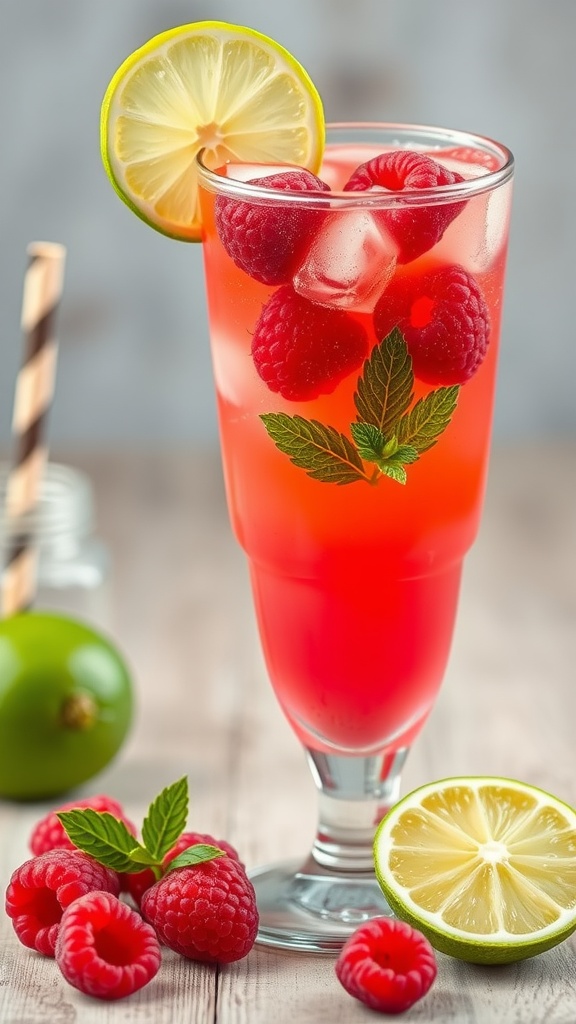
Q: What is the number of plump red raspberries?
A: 10